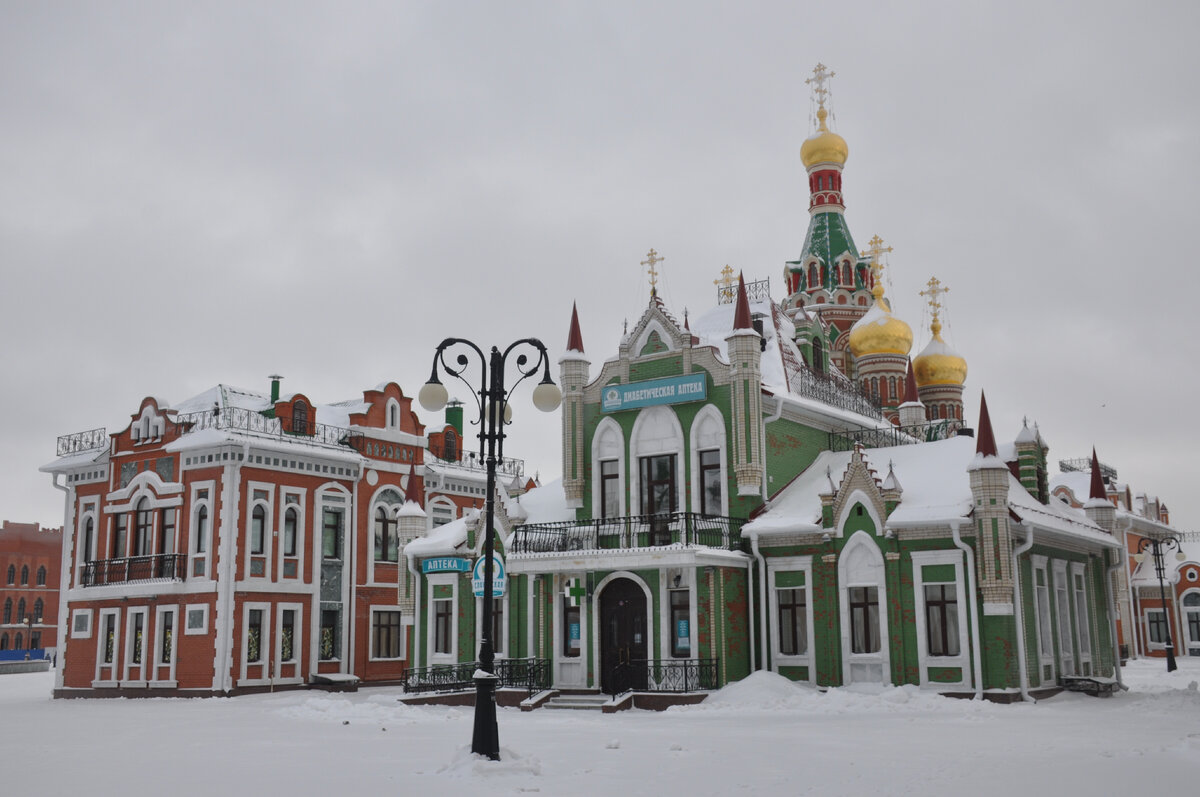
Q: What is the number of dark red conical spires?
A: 6